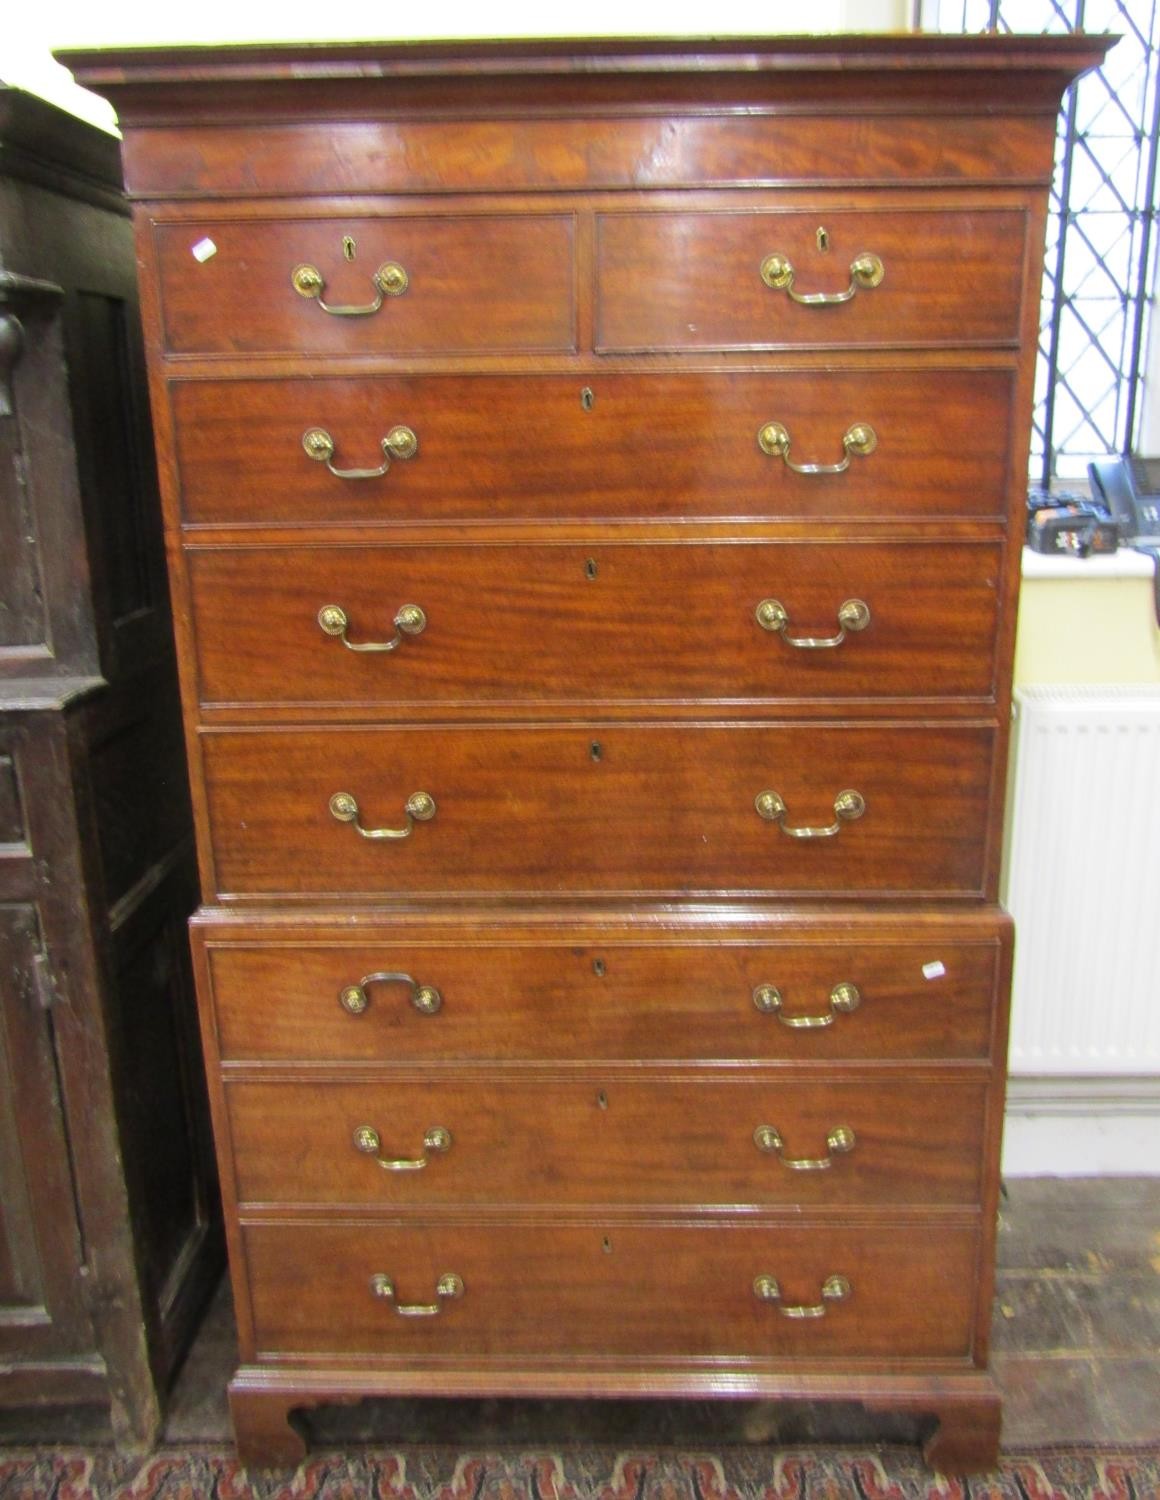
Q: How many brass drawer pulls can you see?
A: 14